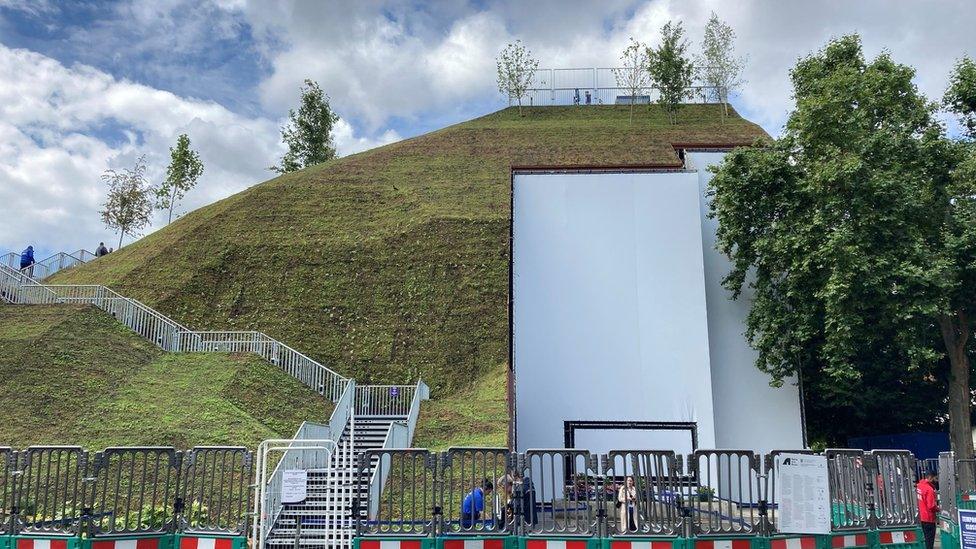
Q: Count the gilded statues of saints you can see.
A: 0